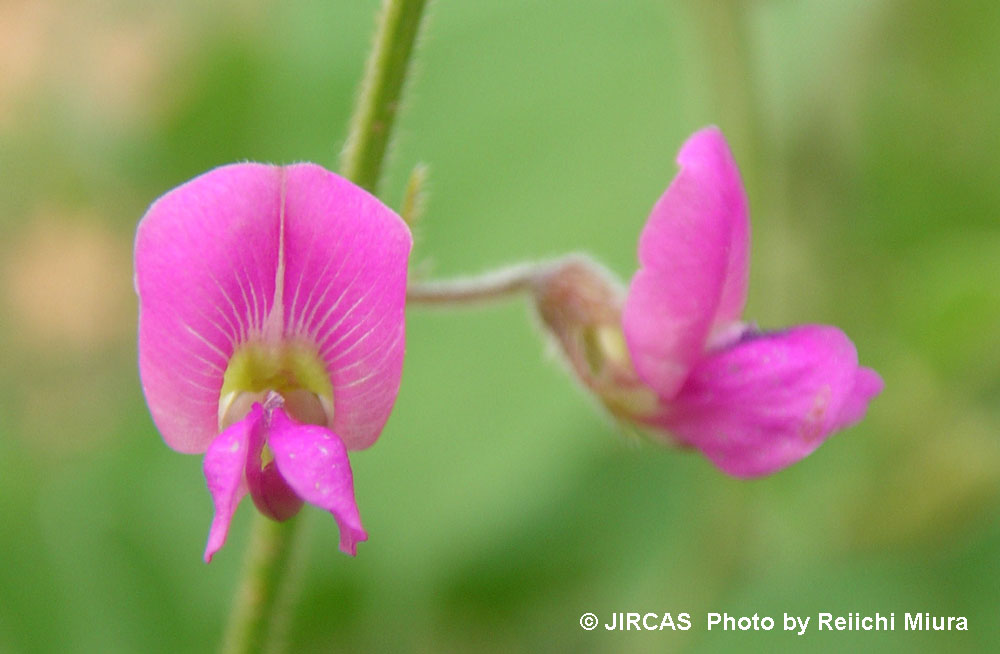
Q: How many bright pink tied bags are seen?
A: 0